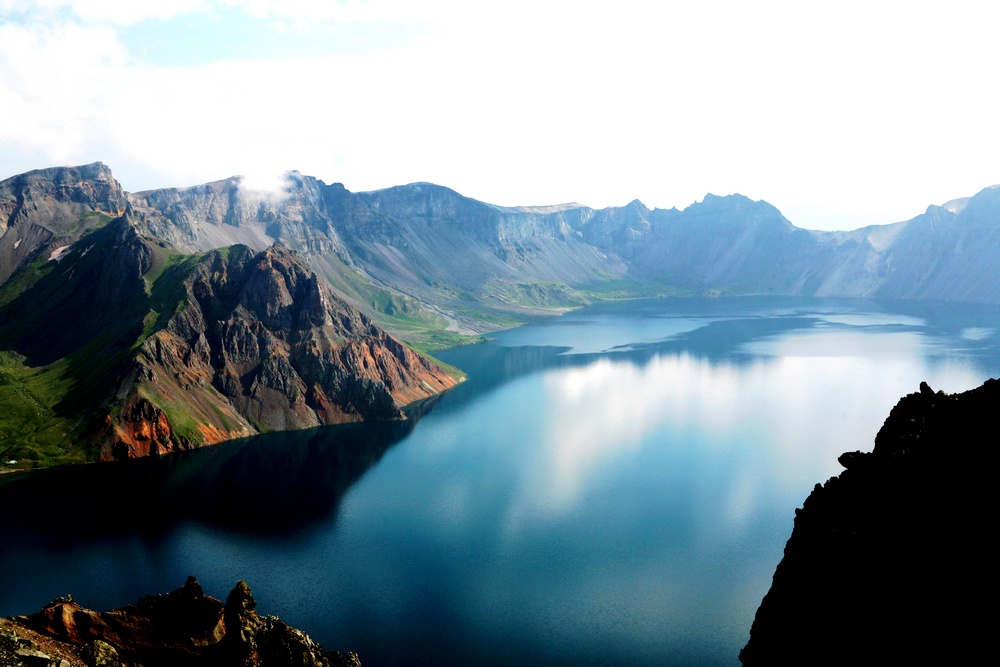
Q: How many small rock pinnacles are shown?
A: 2